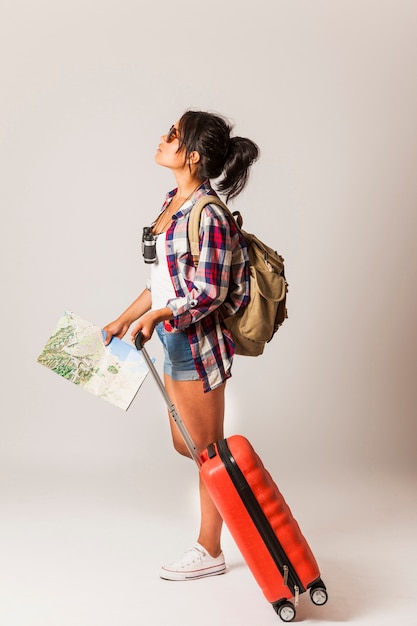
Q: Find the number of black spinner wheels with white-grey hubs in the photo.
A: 2